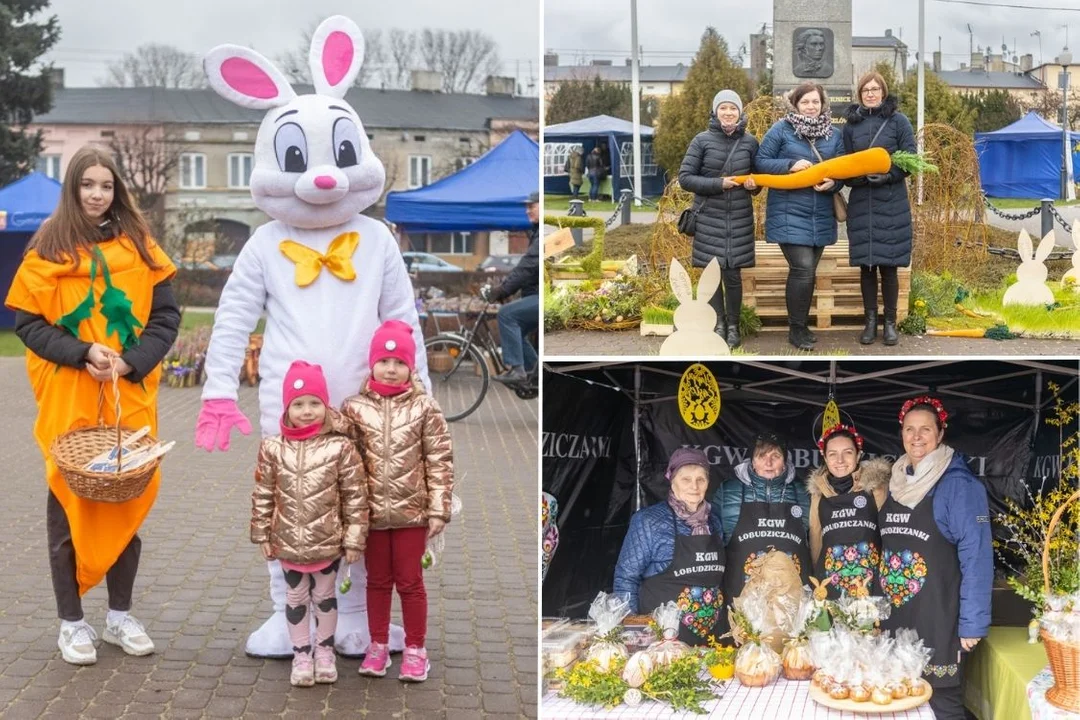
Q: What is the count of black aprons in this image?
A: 4